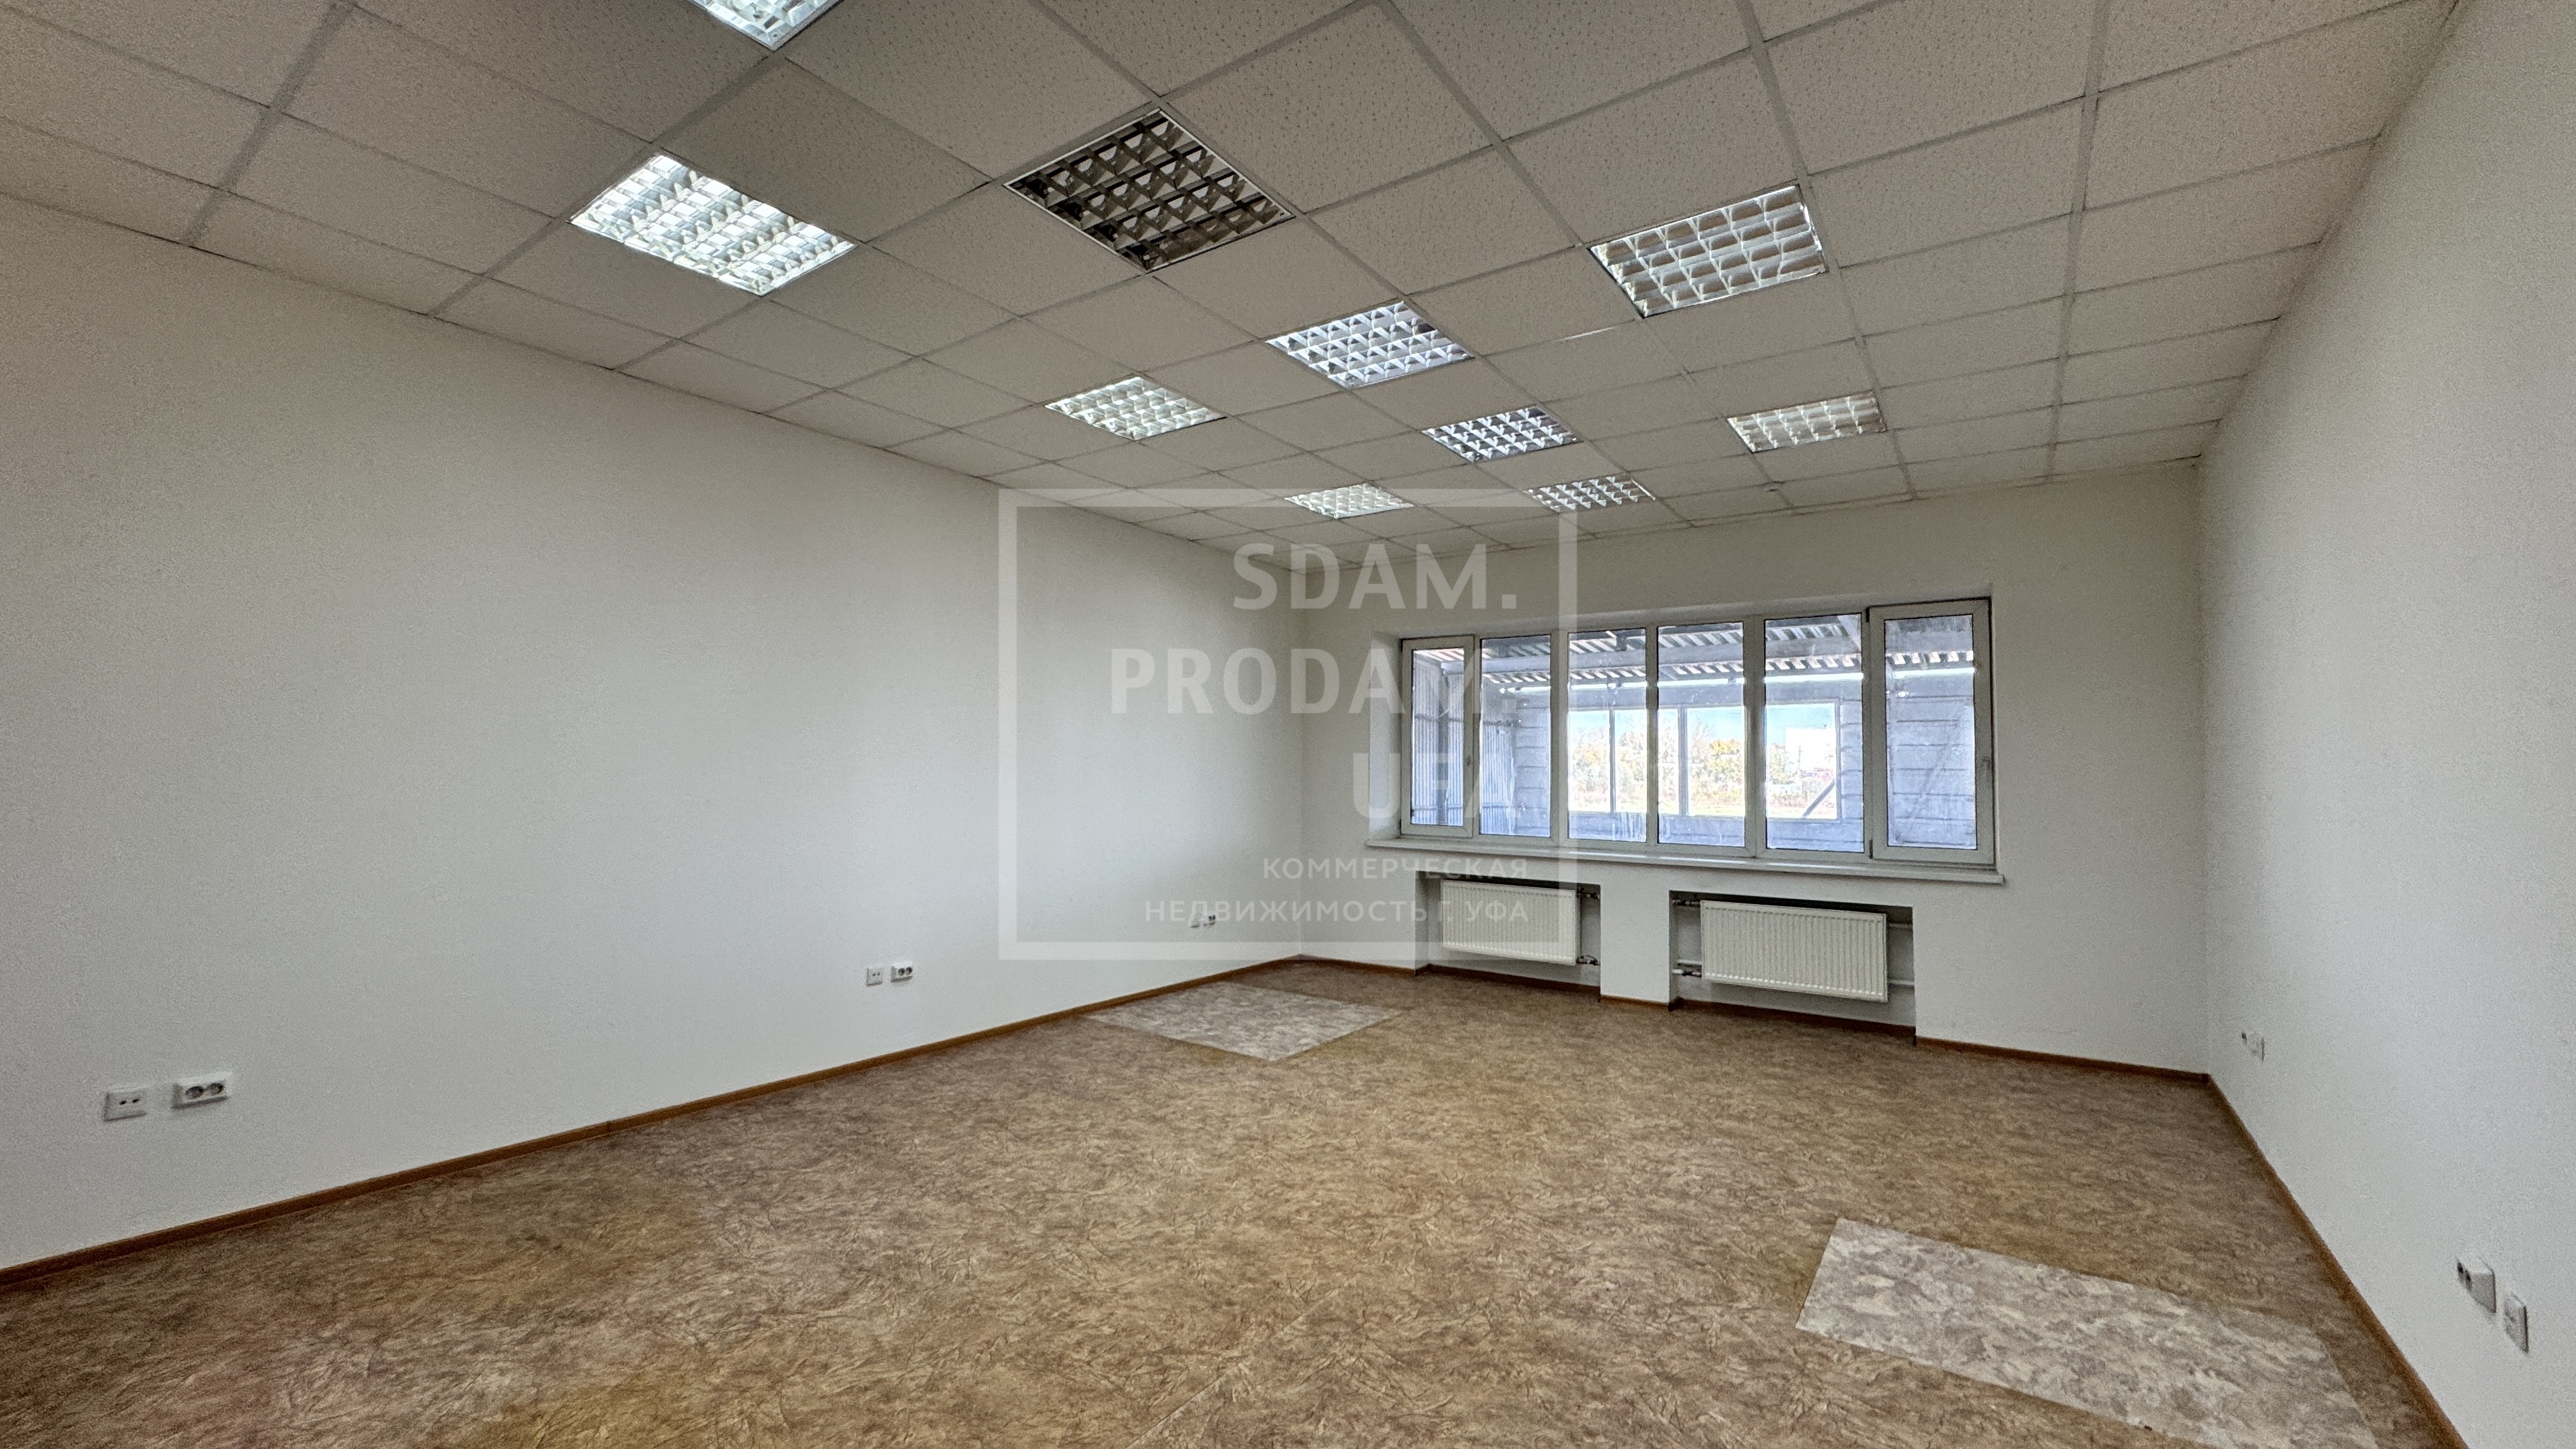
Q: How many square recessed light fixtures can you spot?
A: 10